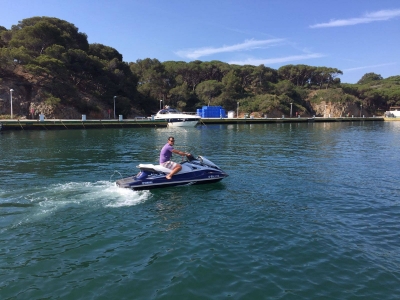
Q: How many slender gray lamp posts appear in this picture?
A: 7